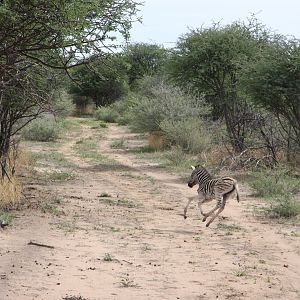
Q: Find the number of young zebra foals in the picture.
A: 1